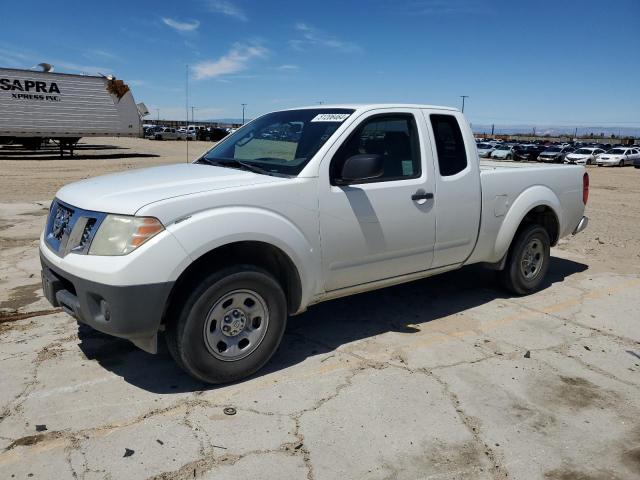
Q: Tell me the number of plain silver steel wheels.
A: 2